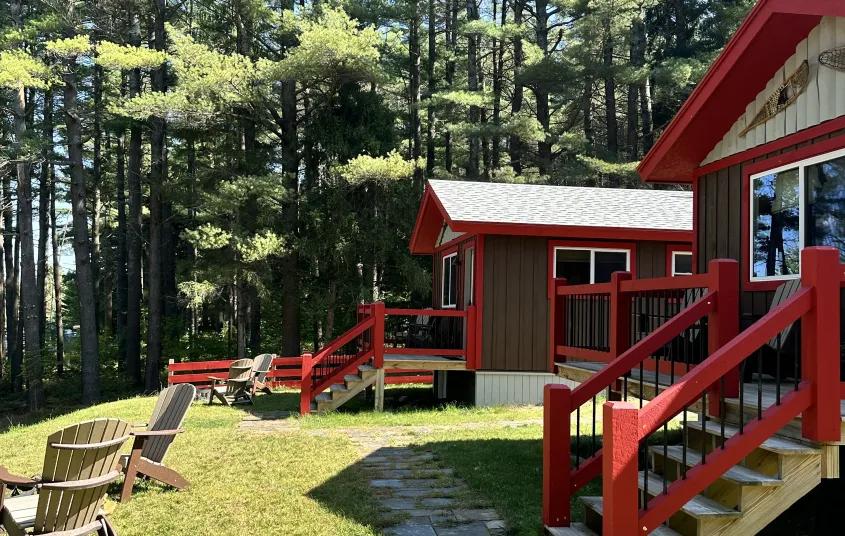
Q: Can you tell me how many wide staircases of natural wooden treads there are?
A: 2